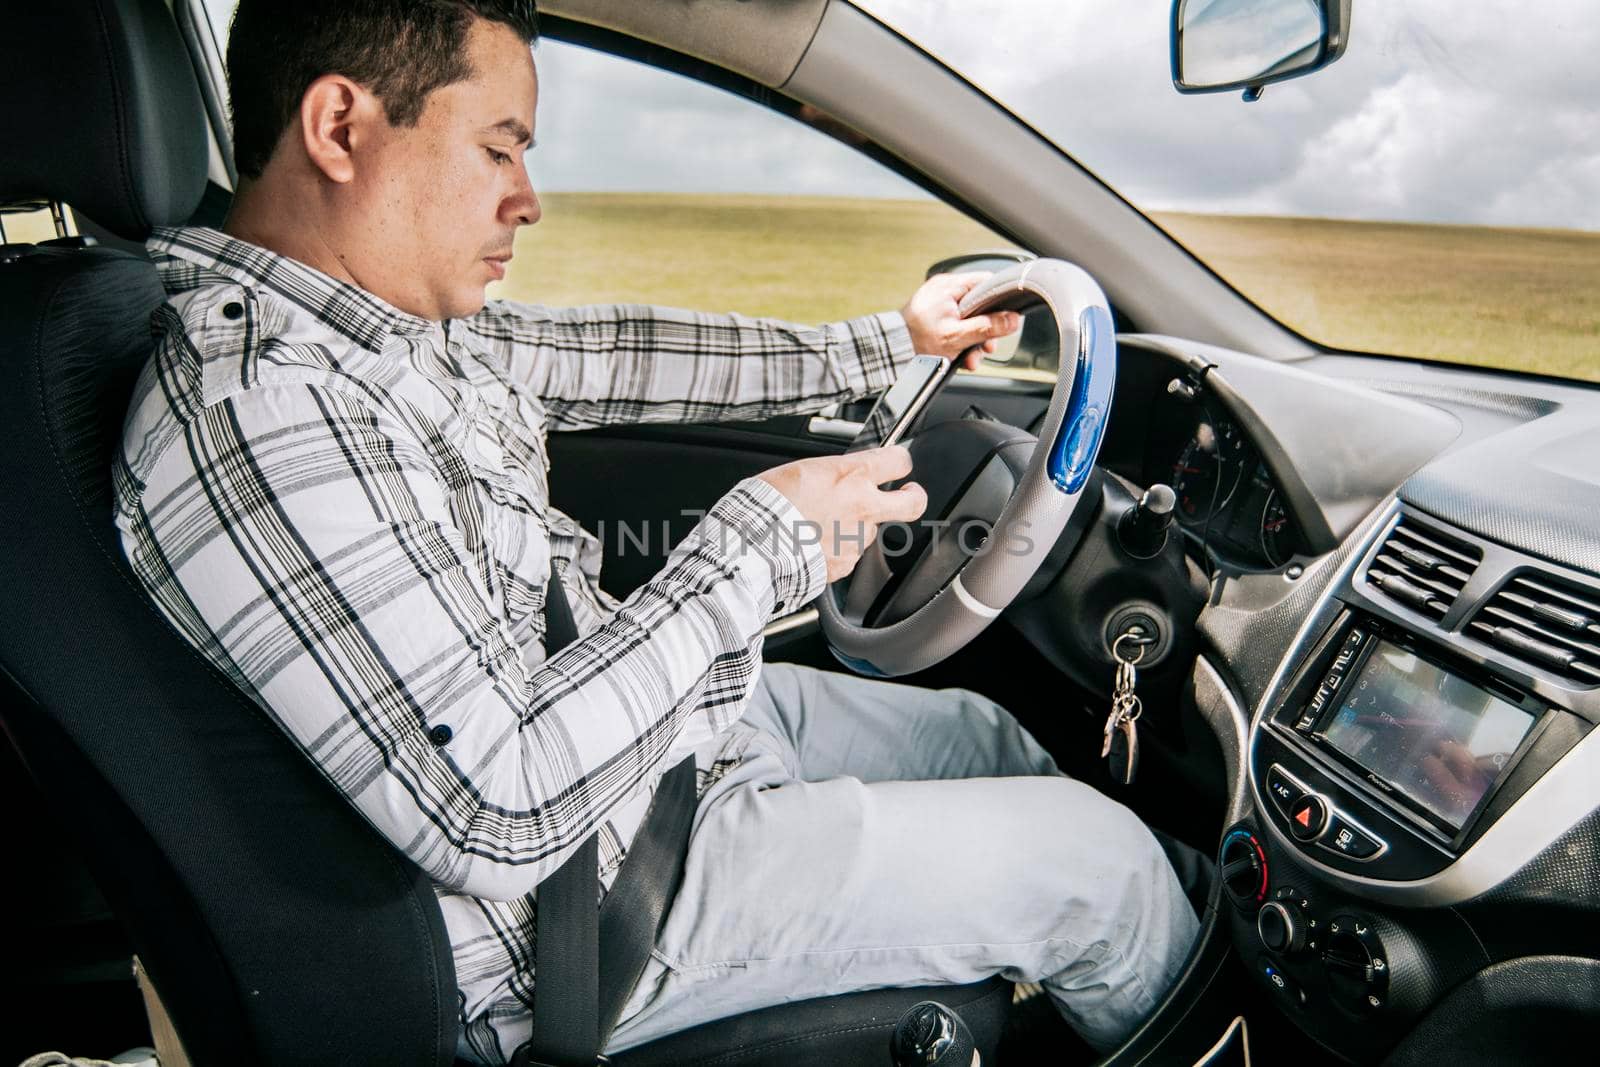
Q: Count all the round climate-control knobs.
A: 3